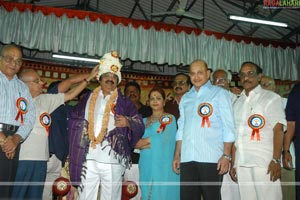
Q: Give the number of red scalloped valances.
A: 1